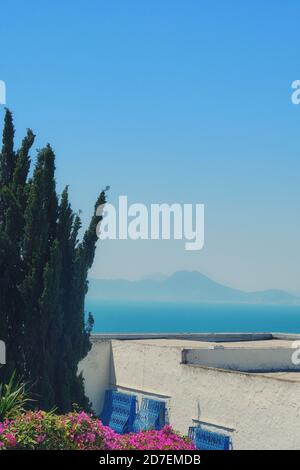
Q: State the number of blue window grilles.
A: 3